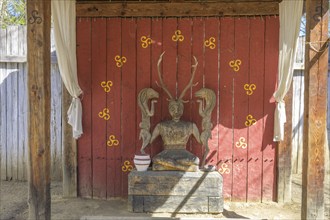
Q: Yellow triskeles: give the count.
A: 13